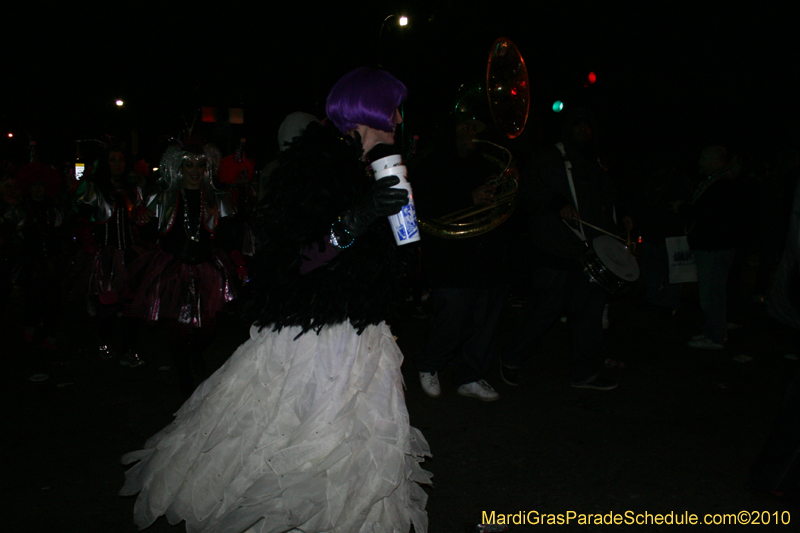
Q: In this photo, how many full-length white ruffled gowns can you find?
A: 1